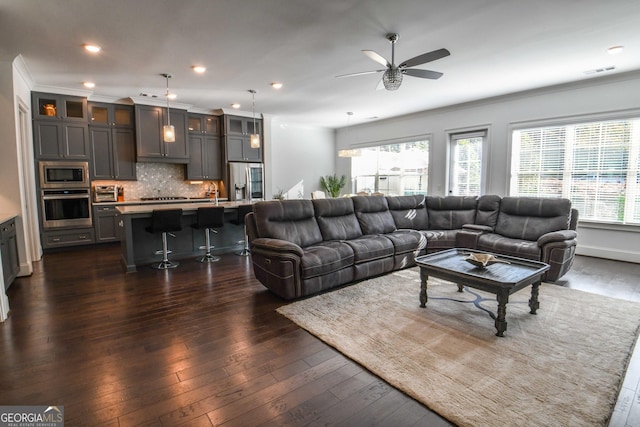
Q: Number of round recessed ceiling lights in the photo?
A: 7